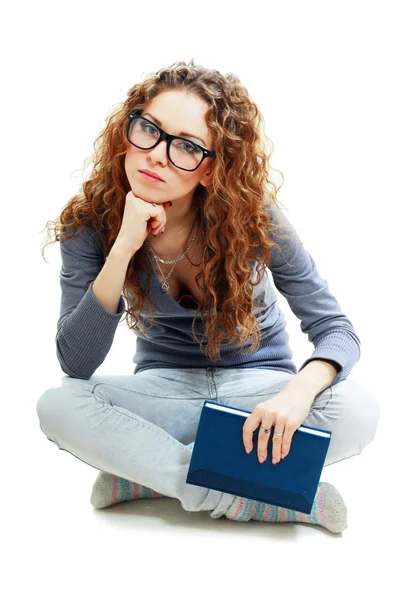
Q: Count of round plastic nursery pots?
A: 0